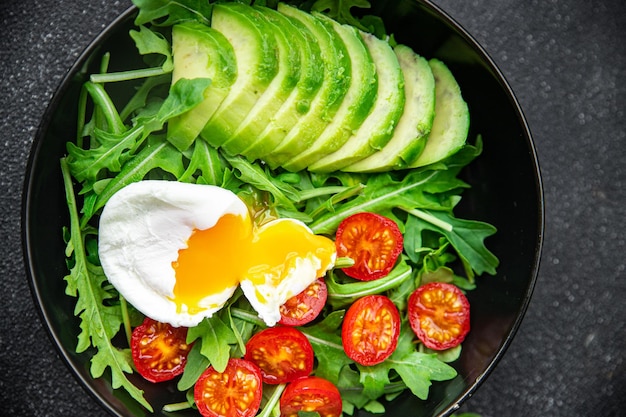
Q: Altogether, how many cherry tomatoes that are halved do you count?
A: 8